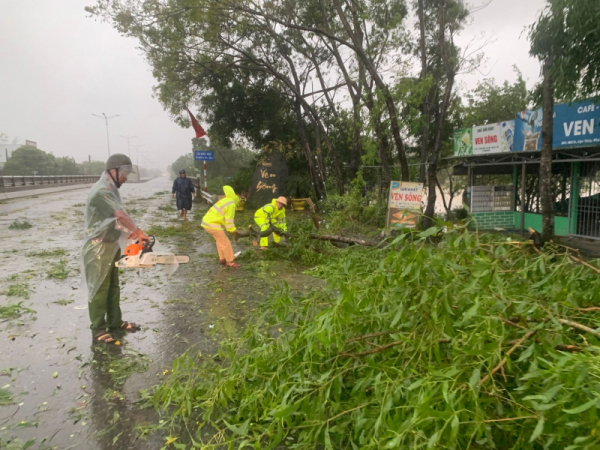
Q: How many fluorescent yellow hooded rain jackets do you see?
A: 2